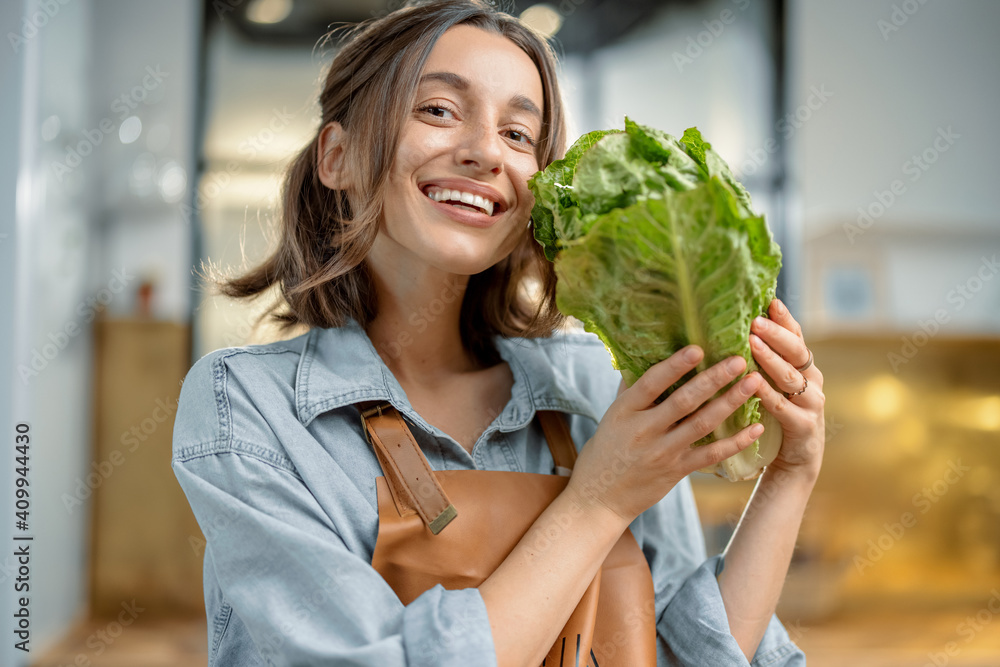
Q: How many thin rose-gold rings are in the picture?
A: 2